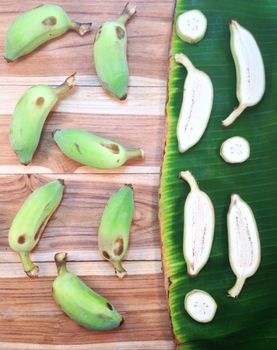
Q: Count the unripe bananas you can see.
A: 7